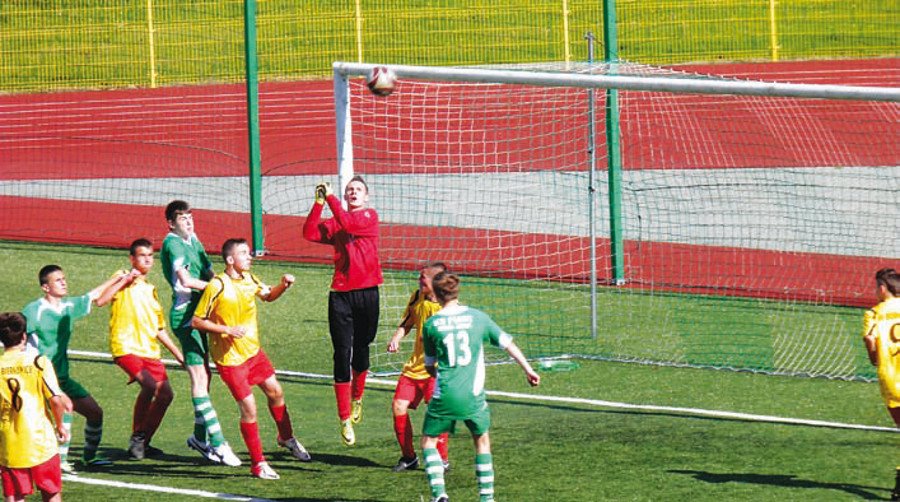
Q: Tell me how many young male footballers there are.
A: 9